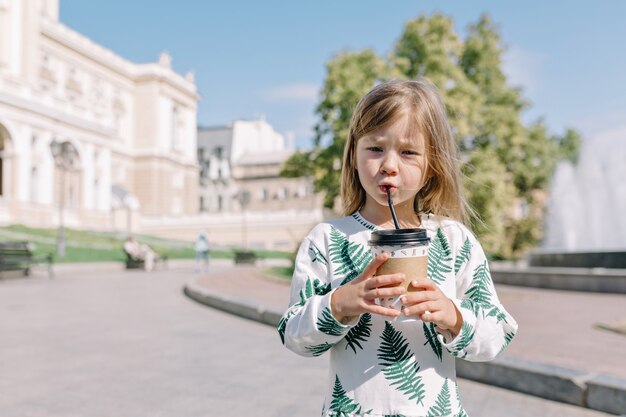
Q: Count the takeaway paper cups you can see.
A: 1